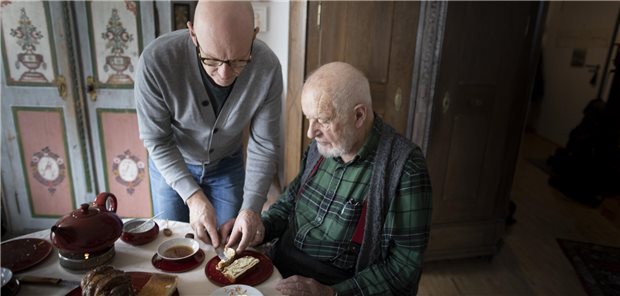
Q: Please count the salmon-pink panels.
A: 2